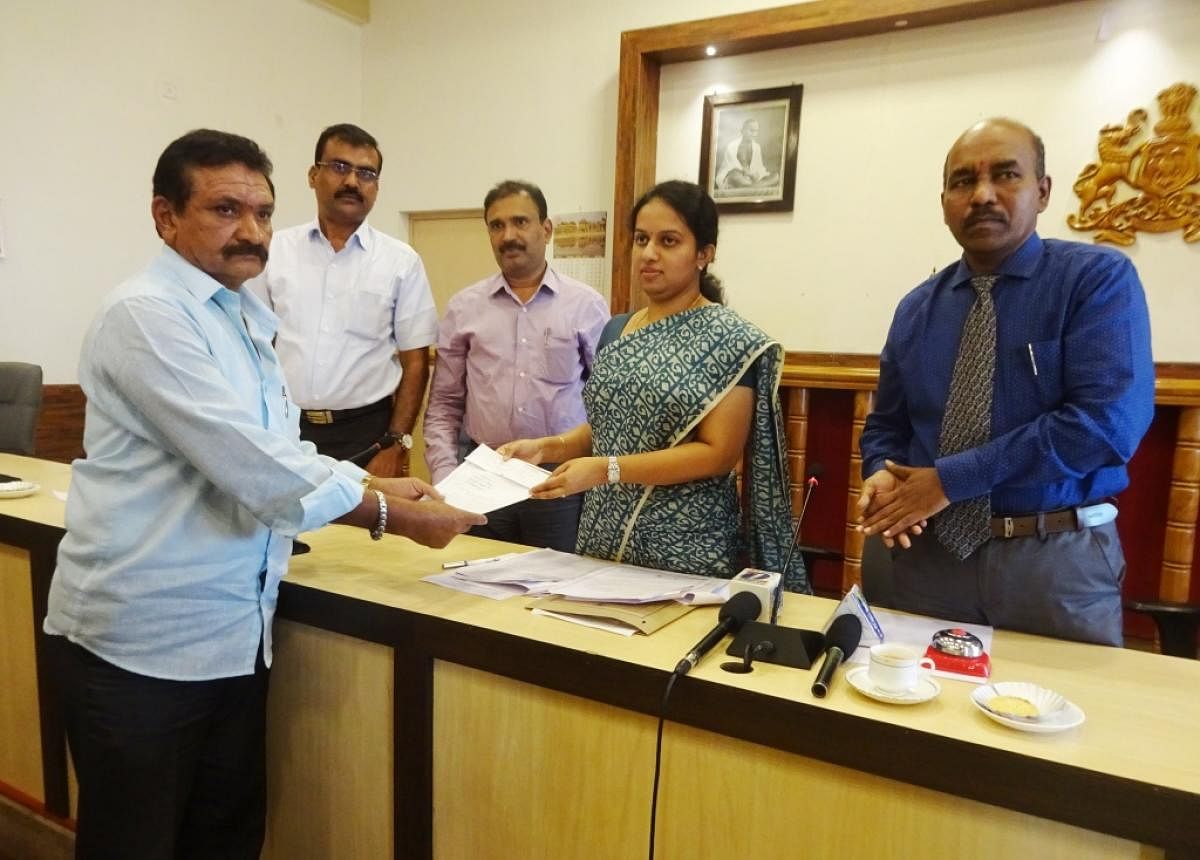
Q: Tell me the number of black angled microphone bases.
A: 1